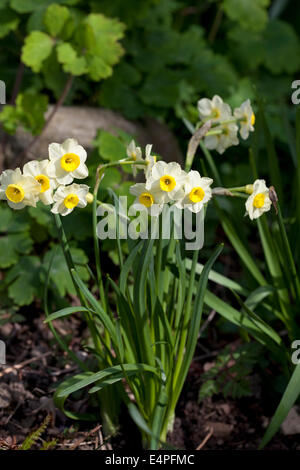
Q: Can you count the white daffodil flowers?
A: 13